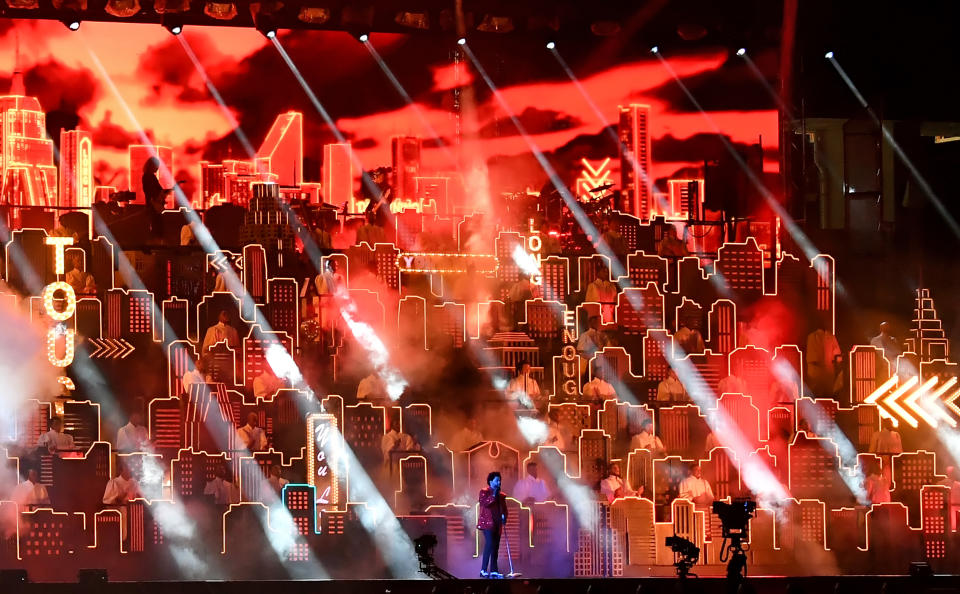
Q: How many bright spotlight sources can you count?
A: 9